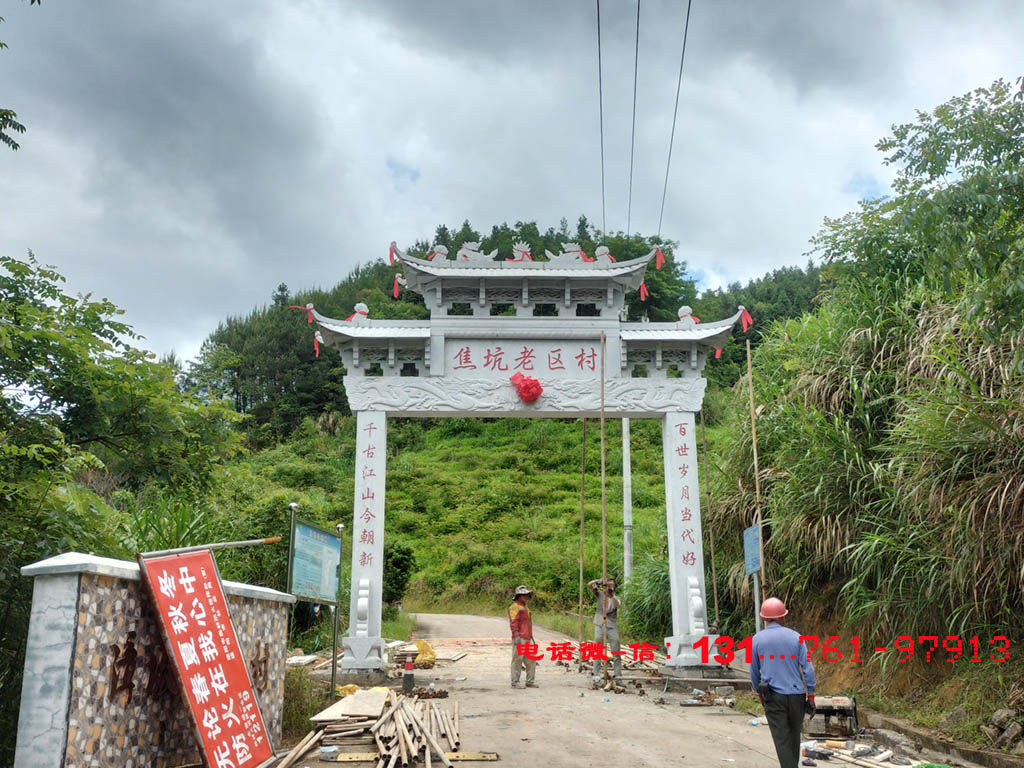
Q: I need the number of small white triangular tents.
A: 0